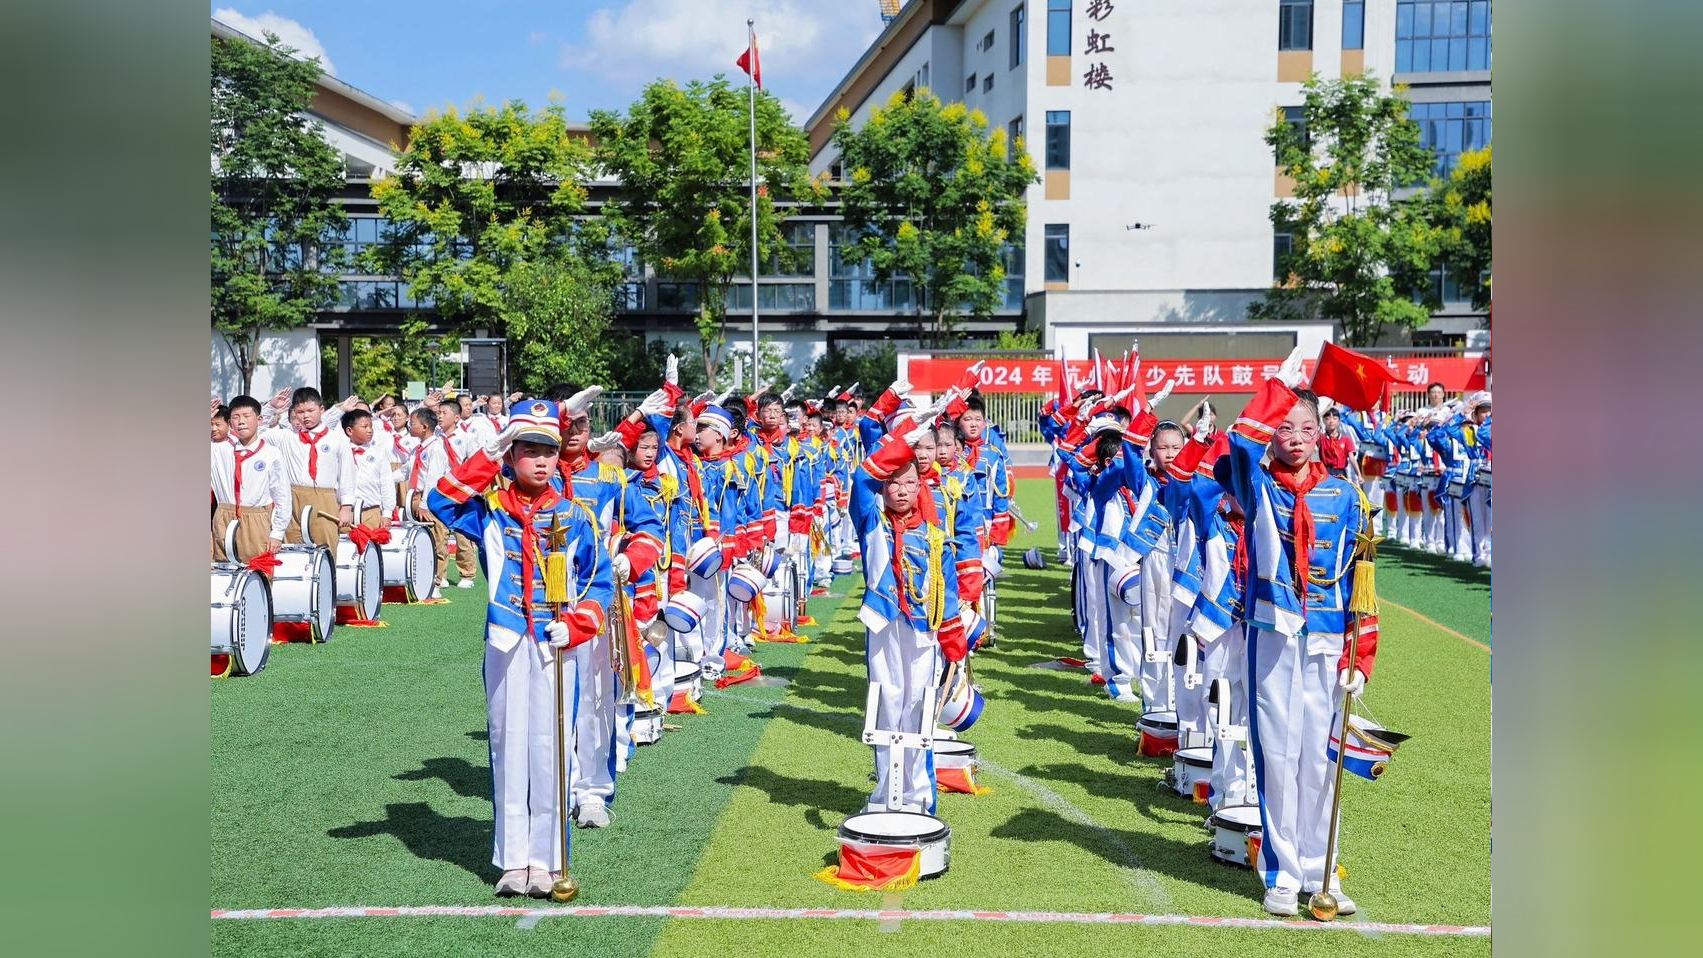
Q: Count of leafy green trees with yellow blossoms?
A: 5